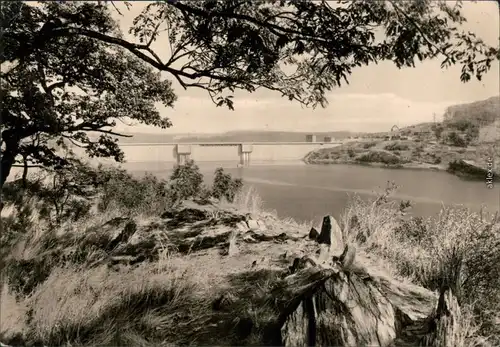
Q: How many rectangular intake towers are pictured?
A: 2